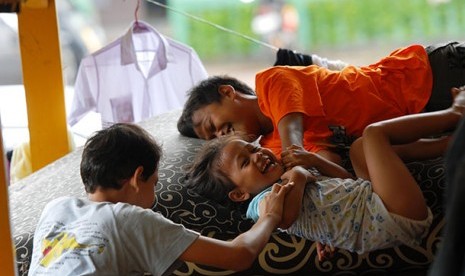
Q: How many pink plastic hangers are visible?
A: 1